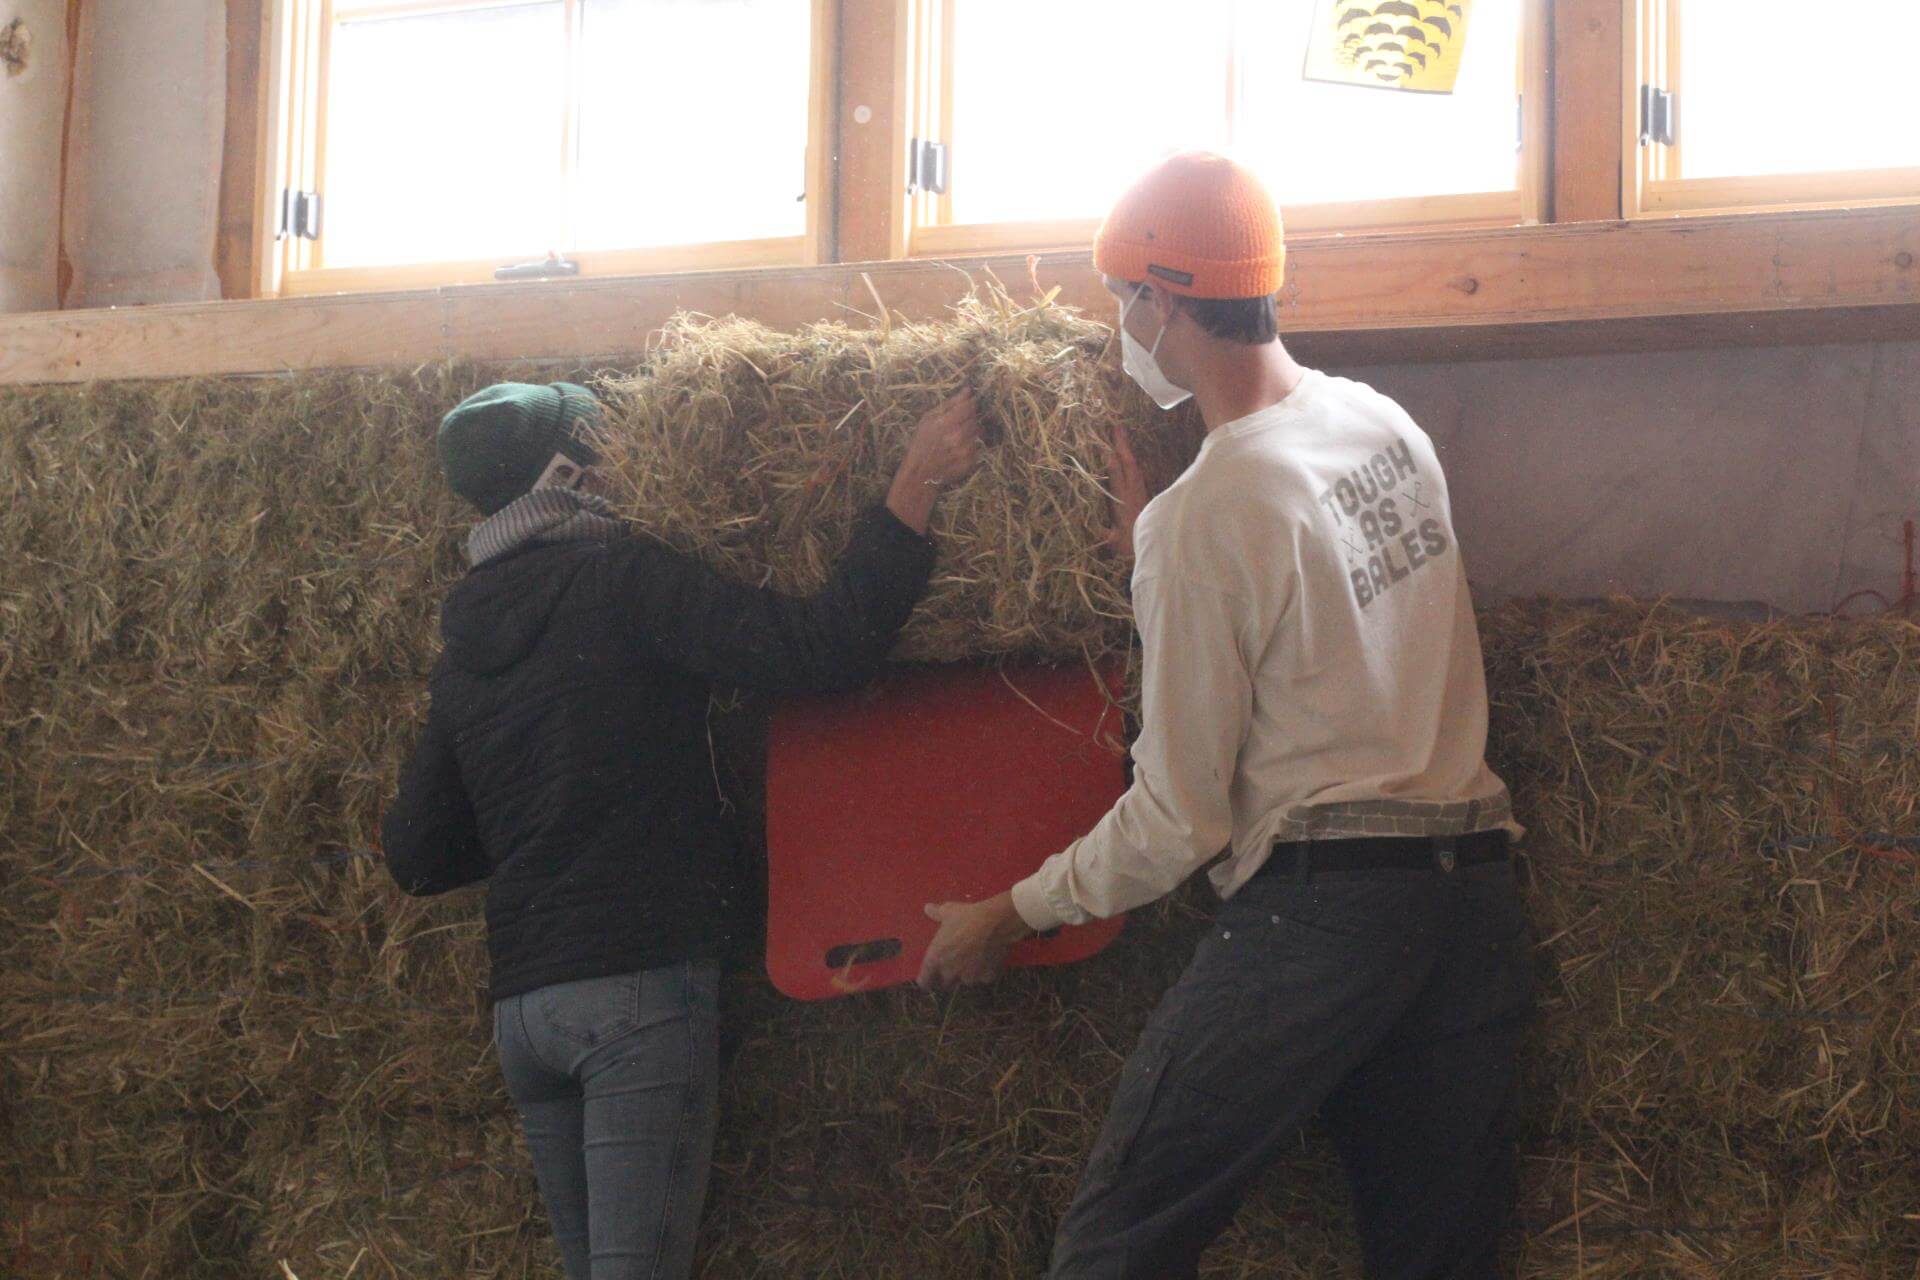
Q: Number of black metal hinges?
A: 3